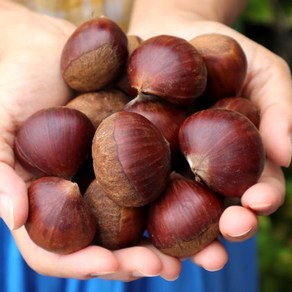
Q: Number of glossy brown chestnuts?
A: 13